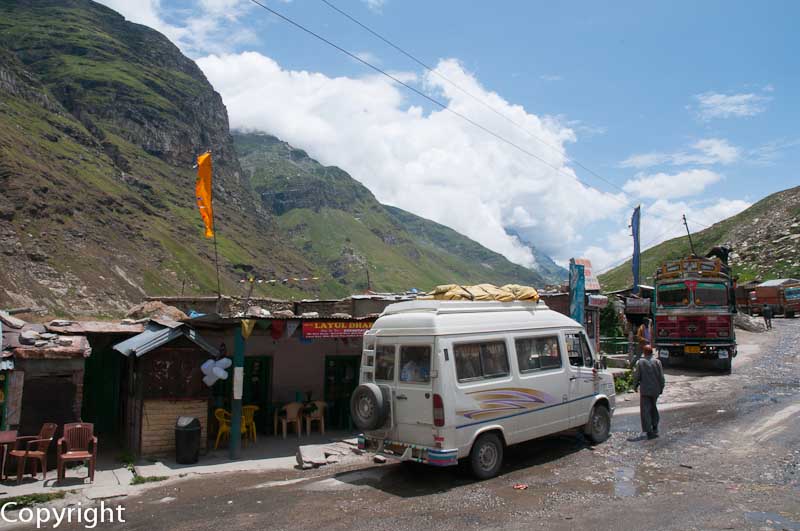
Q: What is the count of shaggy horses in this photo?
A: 0